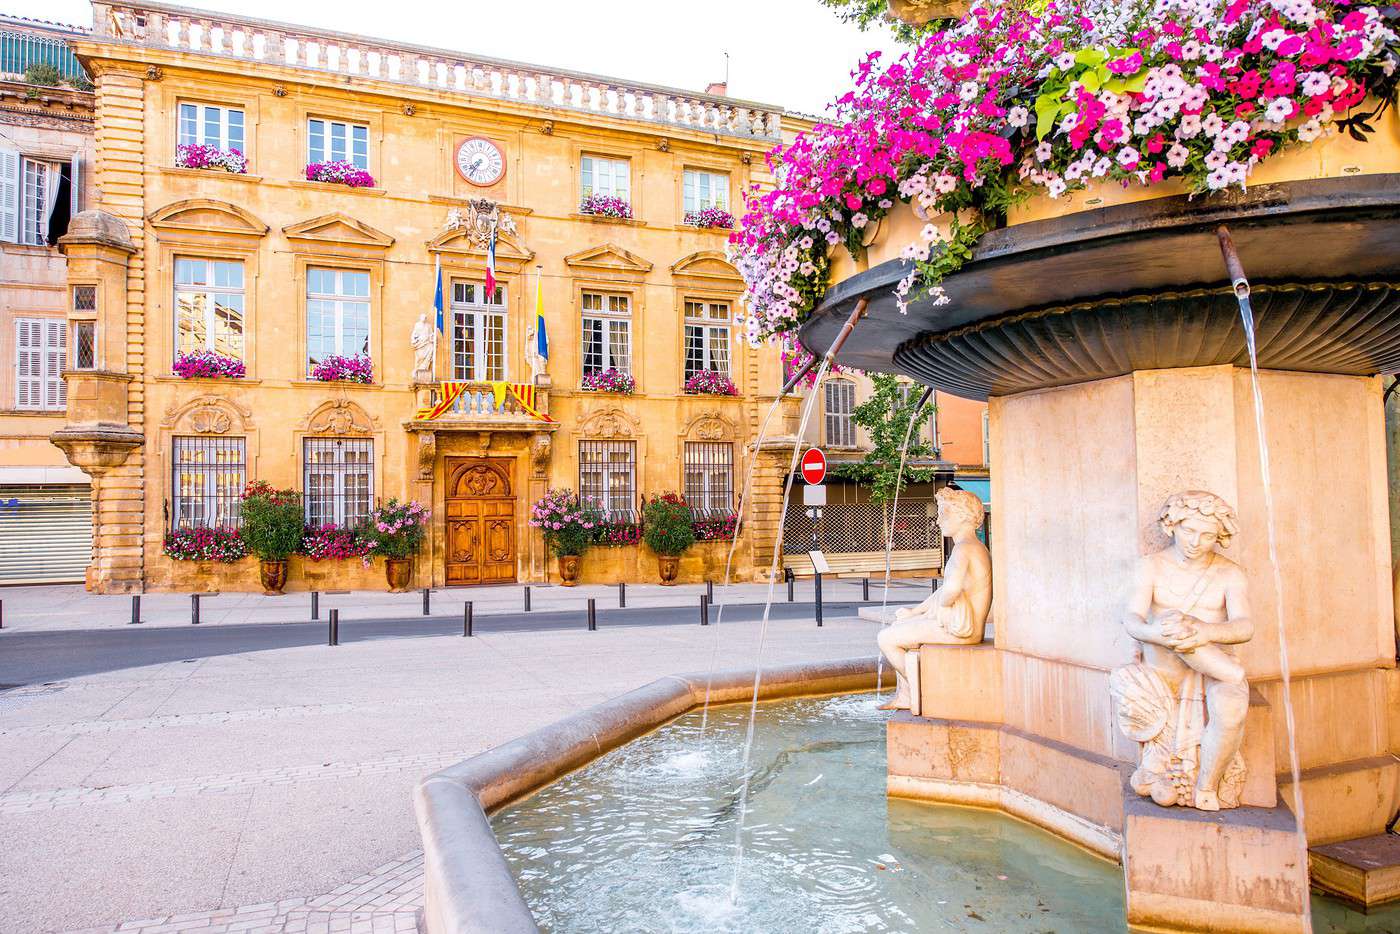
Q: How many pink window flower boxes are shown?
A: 12